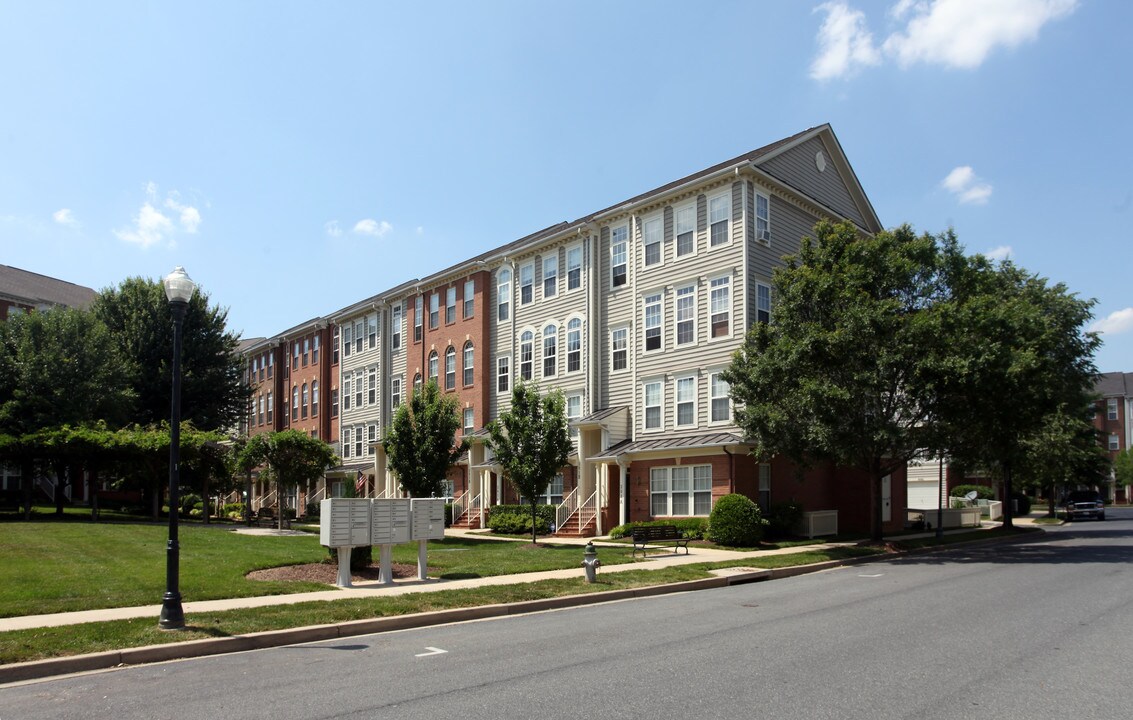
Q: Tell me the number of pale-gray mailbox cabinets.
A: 3